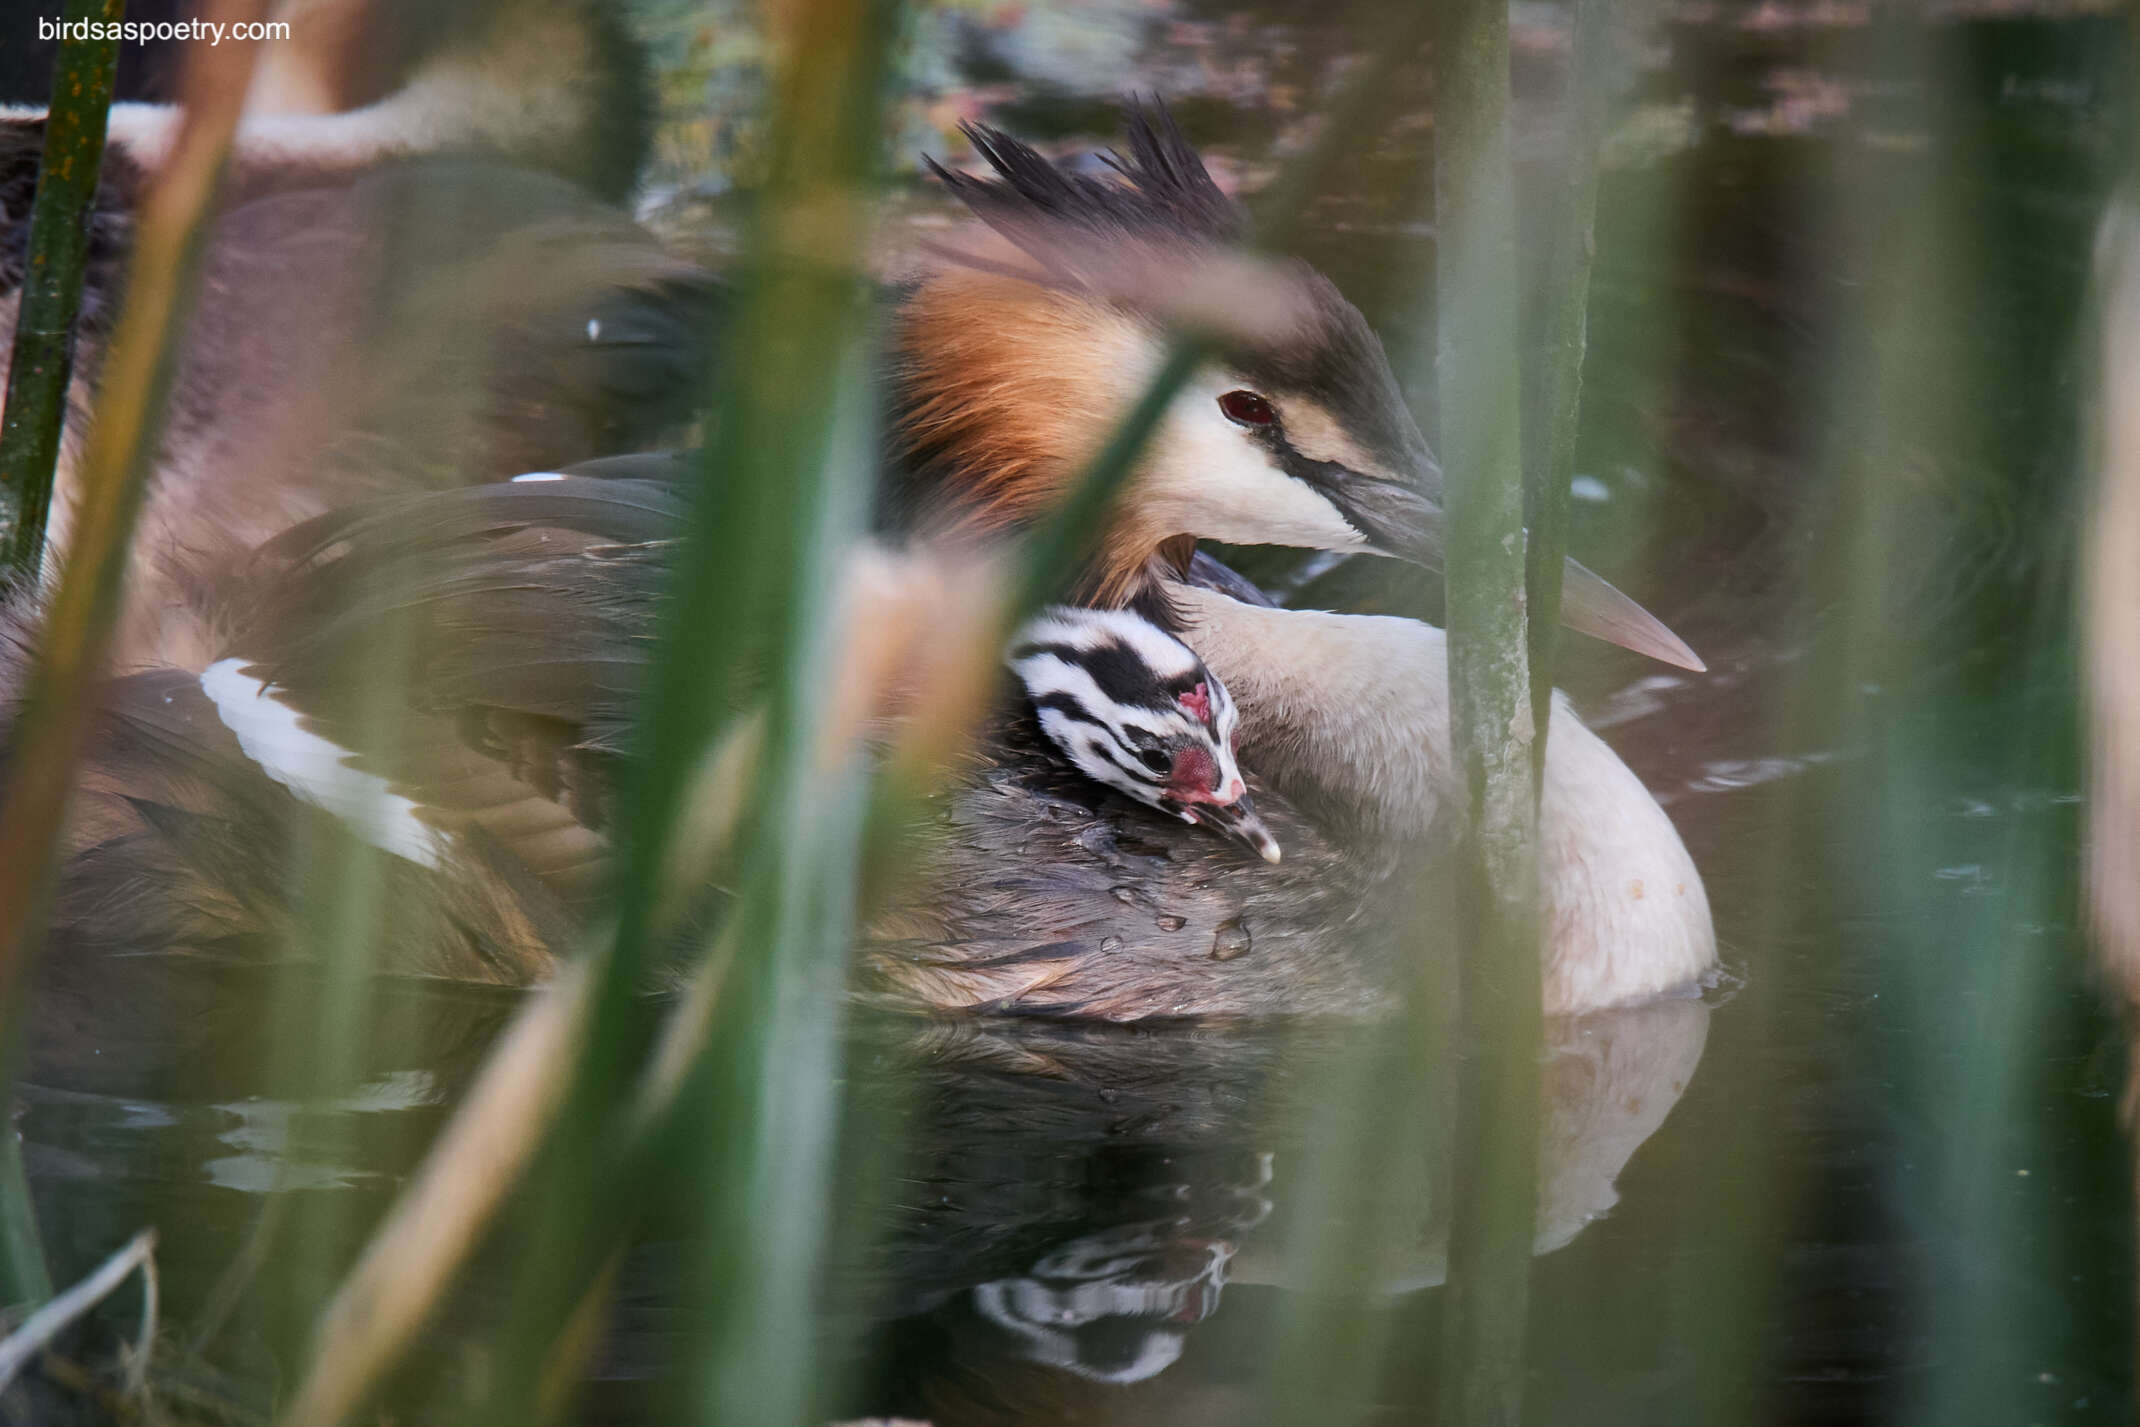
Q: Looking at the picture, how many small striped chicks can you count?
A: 1